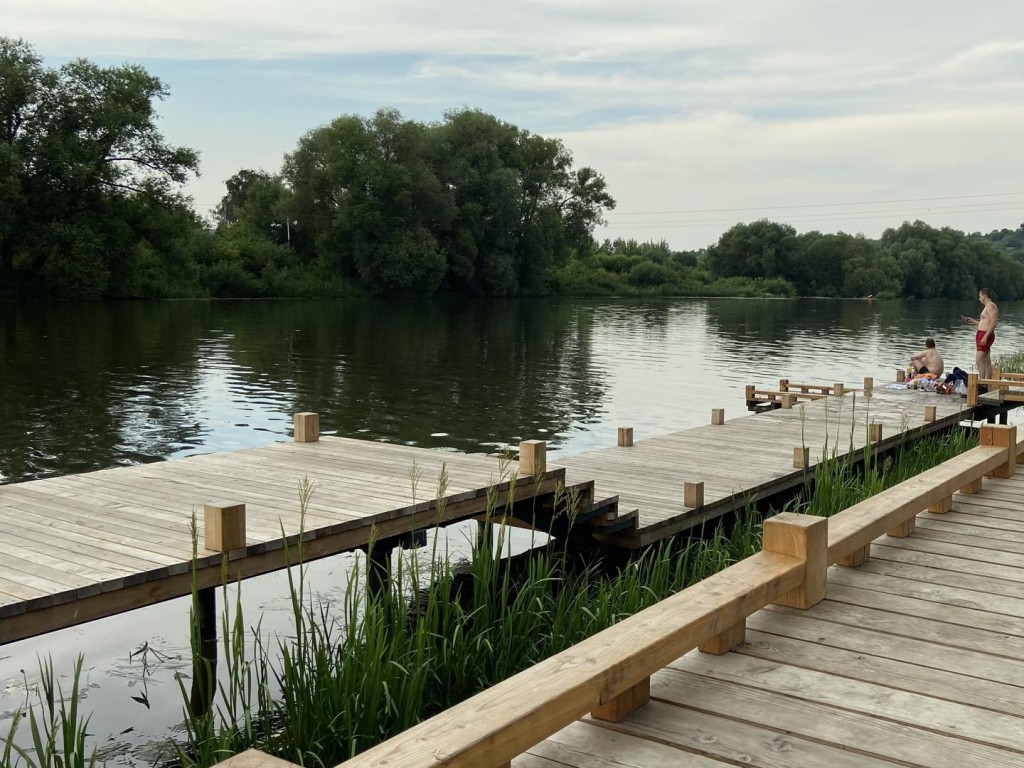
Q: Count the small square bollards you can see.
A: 13